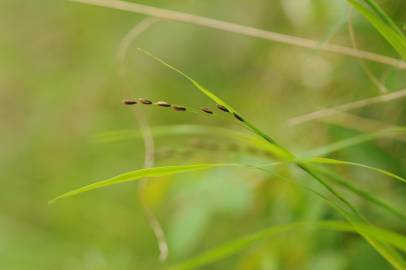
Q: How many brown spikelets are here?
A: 7